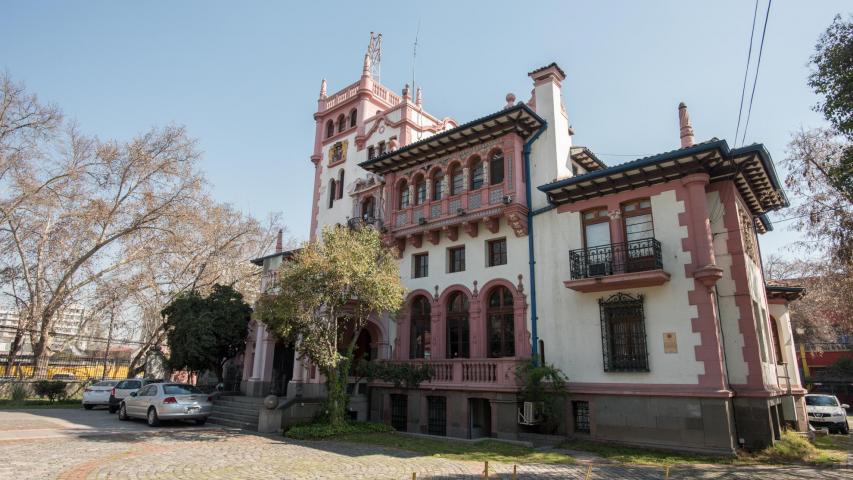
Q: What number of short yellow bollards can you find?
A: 5